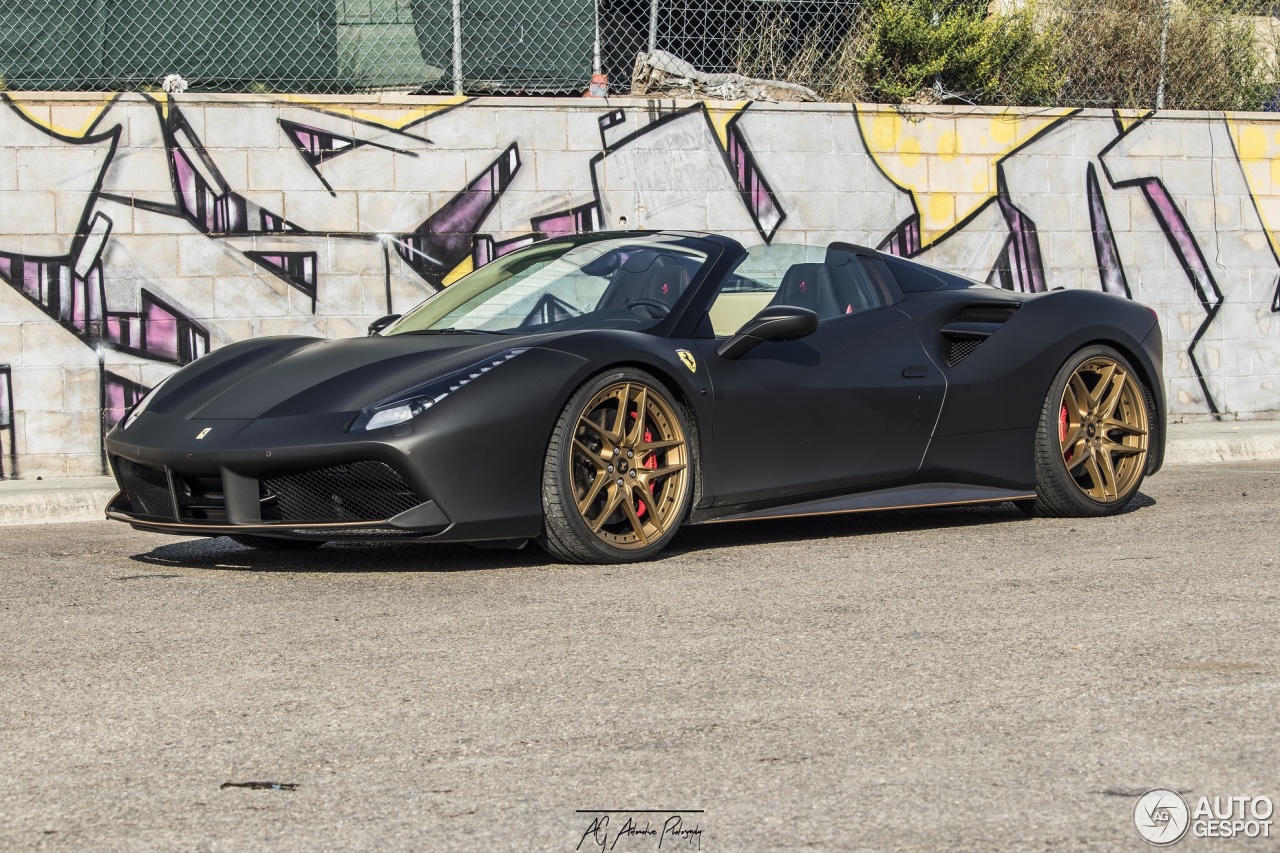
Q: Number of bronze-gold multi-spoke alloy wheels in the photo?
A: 2